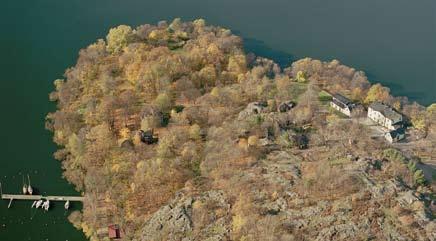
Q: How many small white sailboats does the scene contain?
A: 5